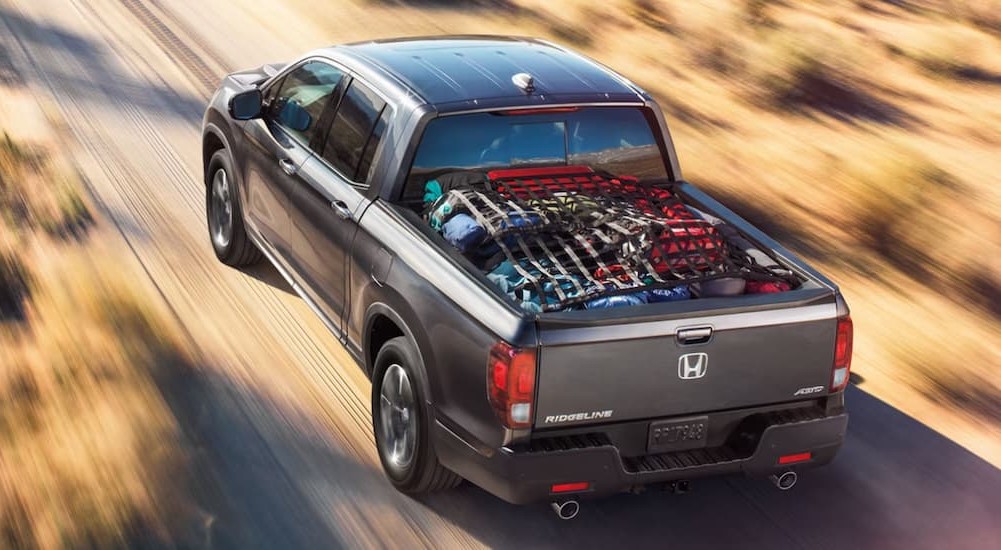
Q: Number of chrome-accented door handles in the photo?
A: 2